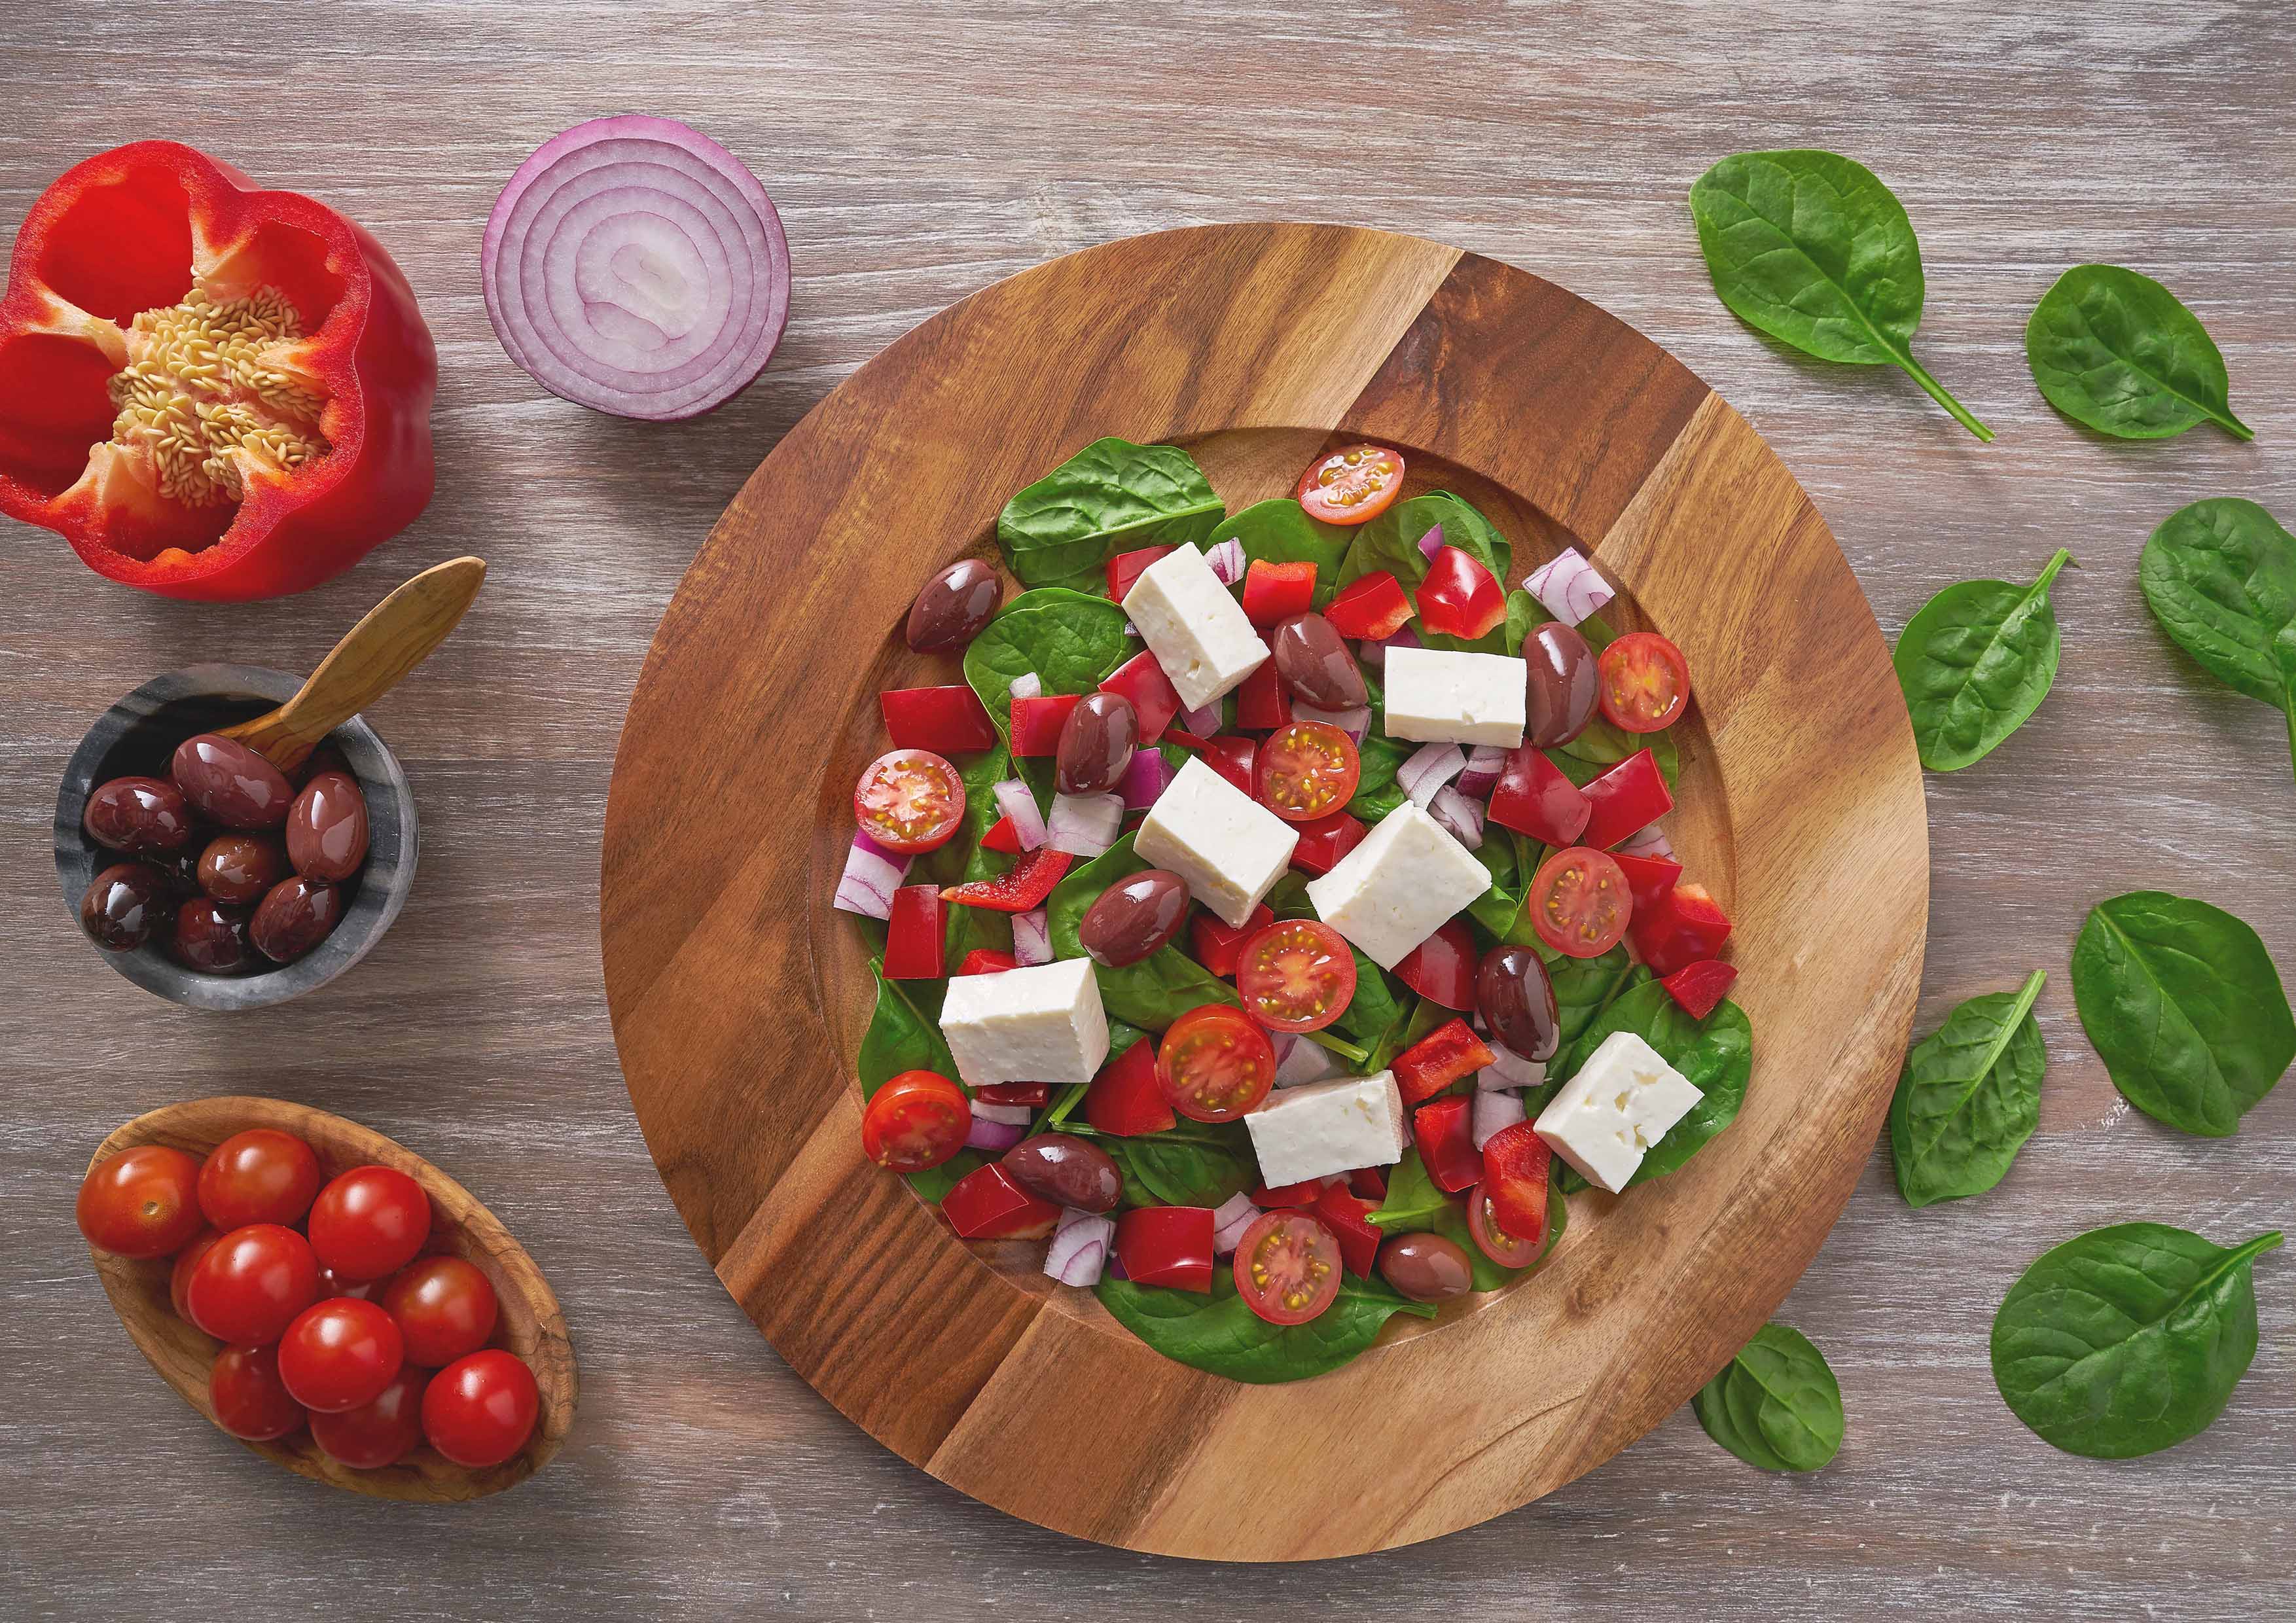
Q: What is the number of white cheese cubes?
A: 7